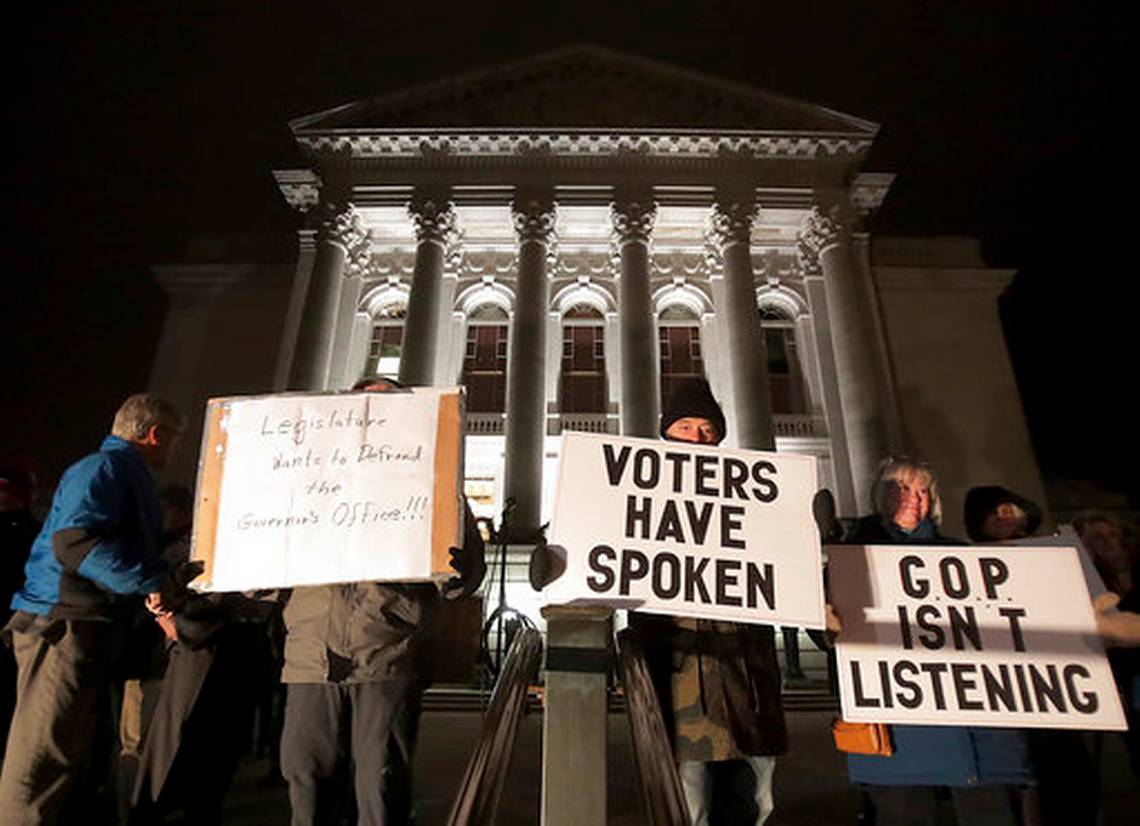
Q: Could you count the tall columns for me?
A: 6